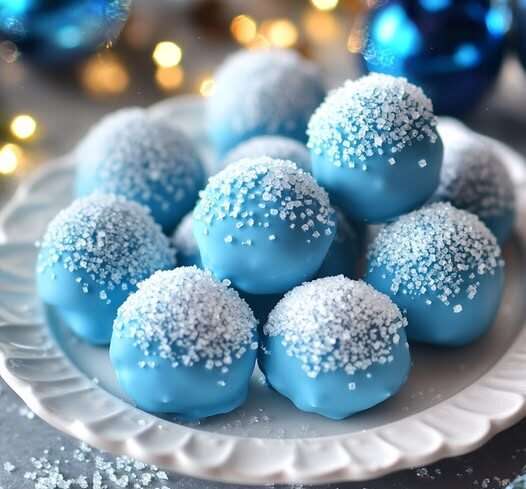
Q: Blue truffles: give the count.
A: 12